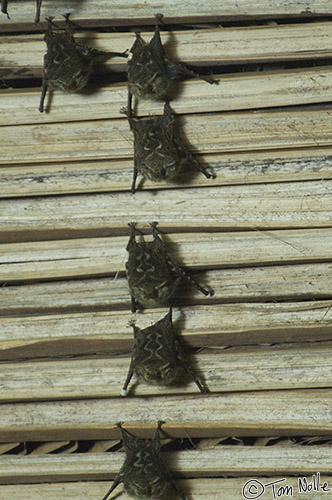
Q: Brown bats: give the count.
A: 6